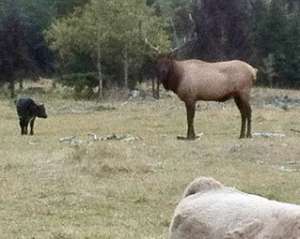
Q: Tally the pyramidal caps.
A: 0